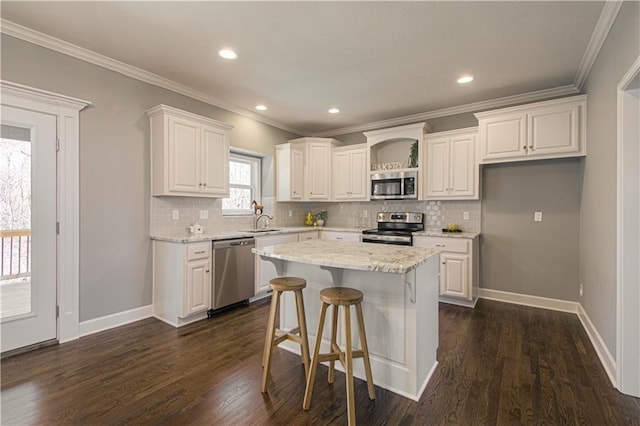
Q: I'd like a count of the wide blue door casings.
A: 0